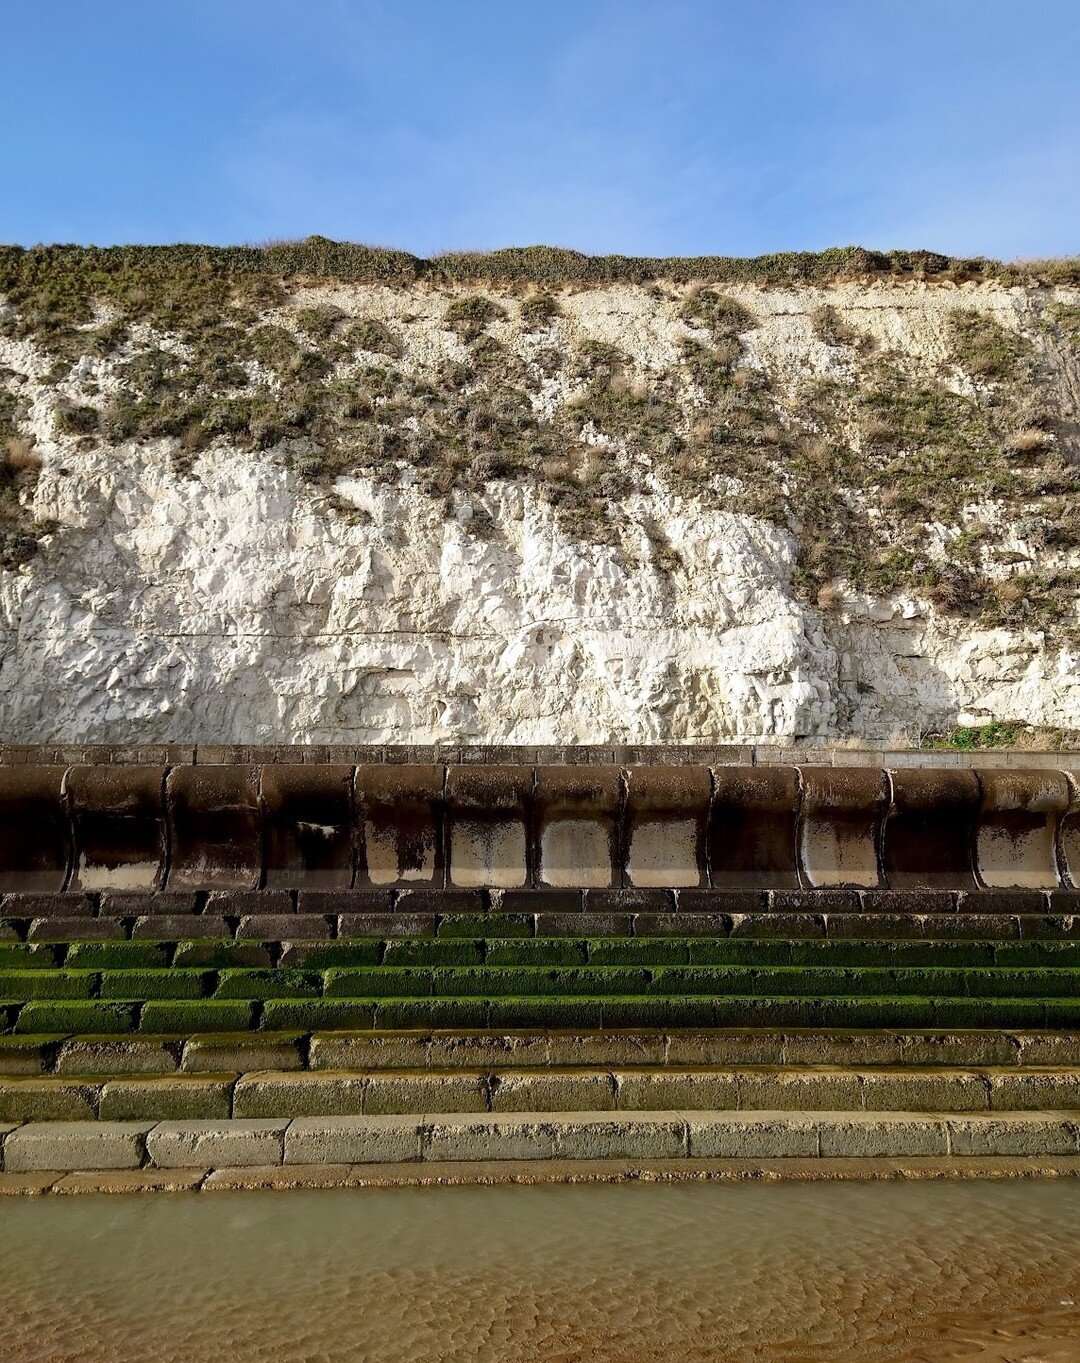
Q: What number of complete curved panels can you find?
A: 11